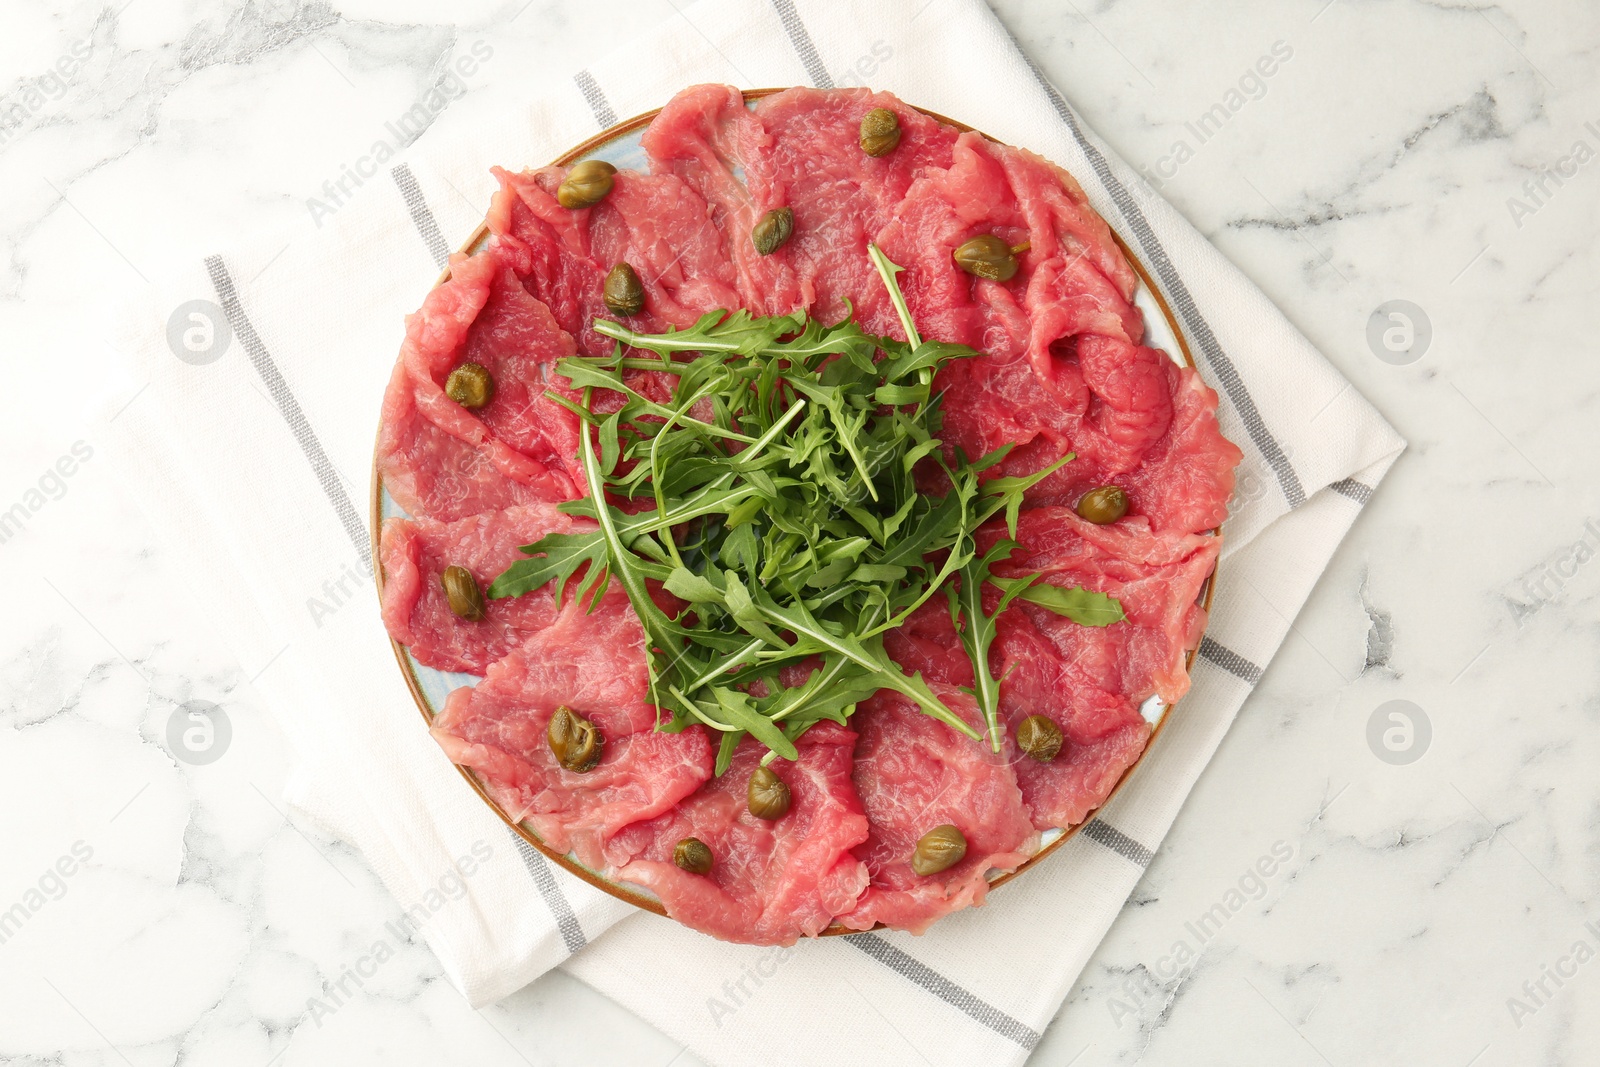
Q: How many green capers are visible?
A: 13